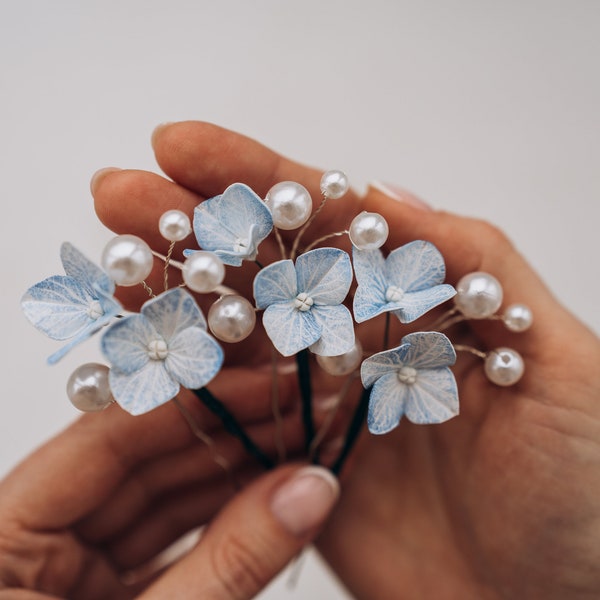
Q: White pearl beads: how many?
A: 12